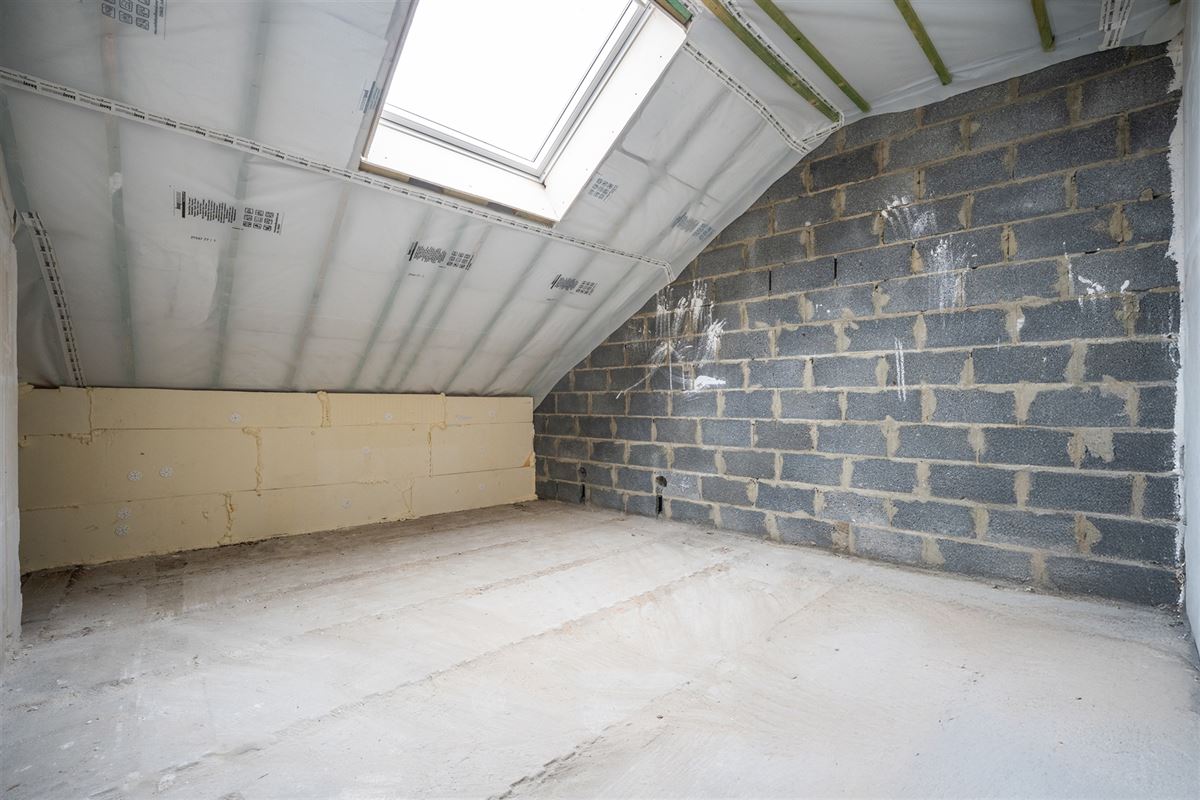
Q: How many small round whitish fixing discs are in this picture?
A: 11